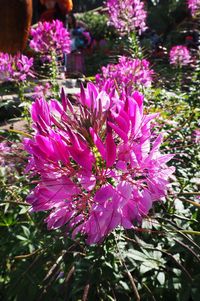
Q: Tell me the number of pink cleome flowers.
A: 7